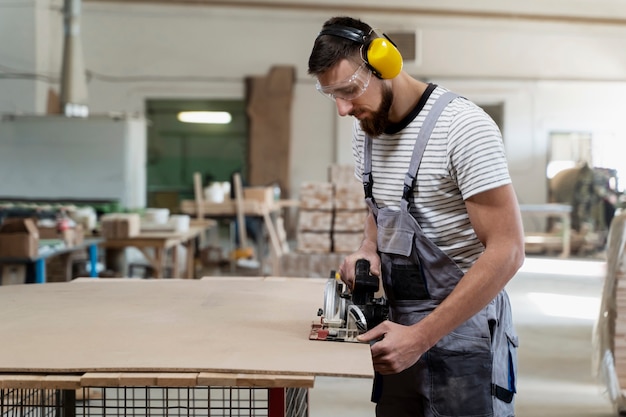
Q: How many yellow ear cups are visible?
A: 1